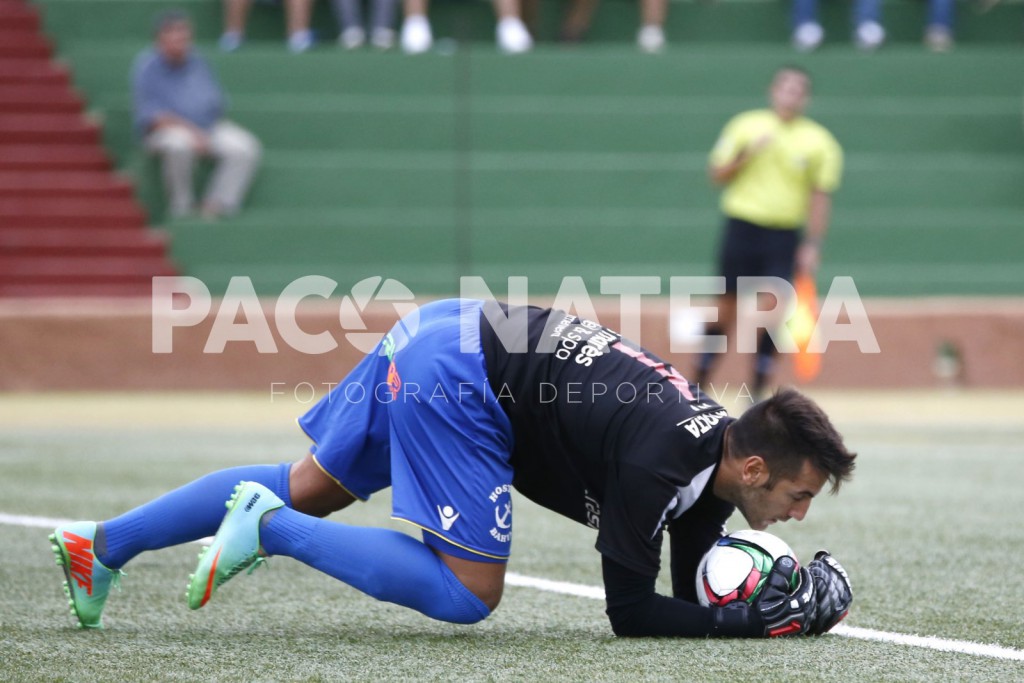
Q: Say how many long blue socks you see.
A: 2